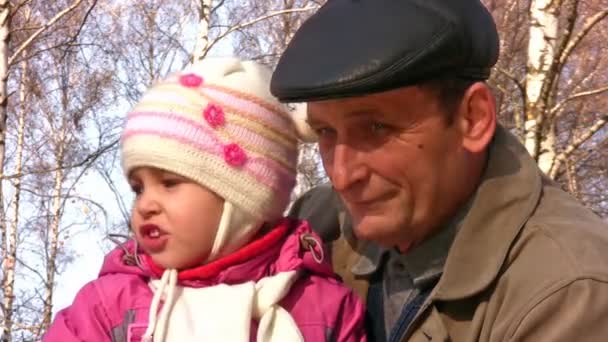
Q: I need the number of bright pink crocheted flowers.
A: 3